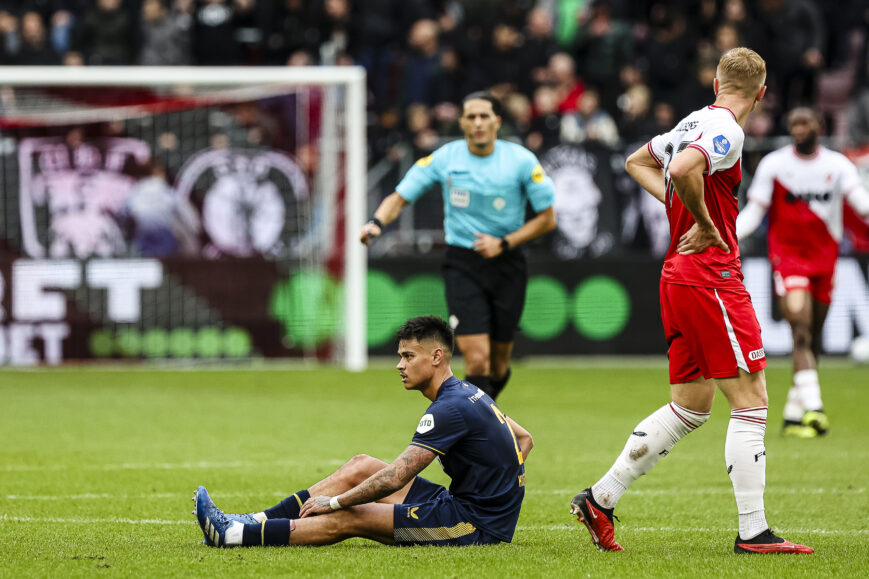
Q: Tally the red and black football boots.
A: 2